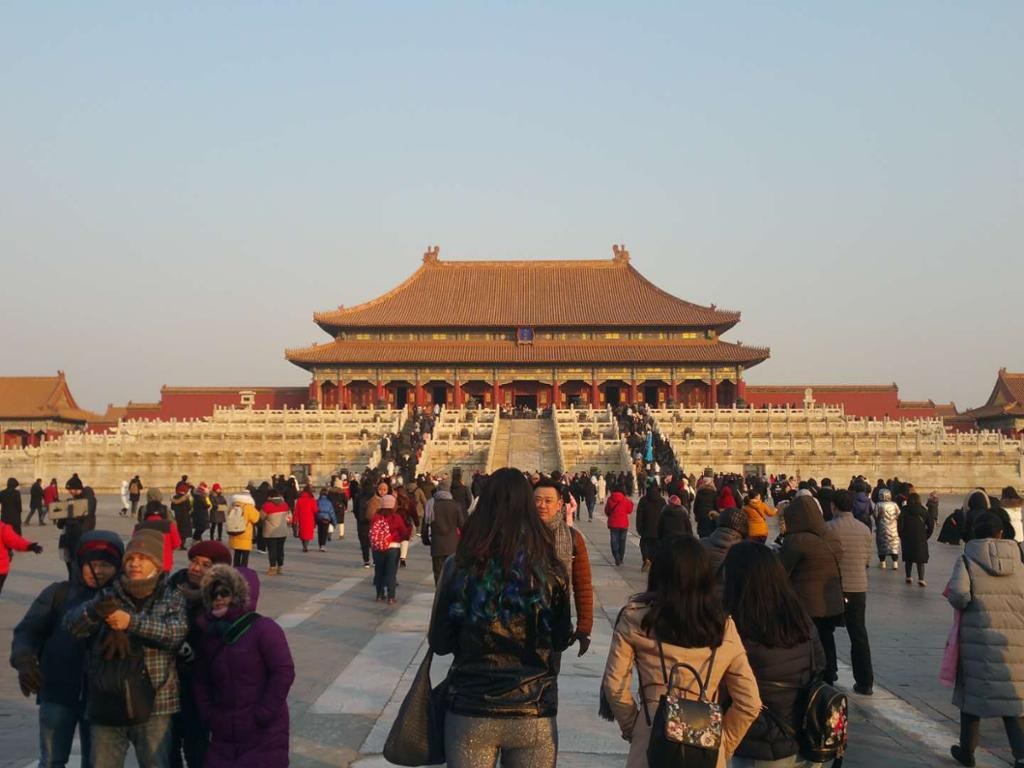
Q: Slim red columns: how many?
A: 12